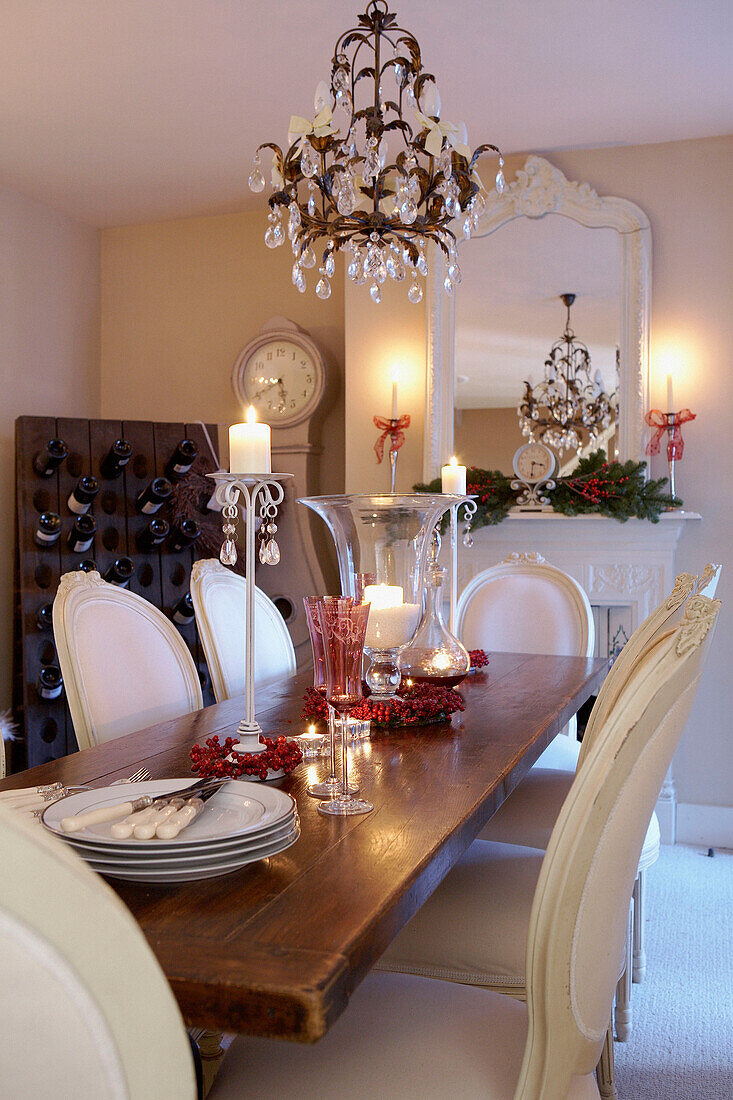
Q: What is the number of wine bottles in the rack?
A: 14